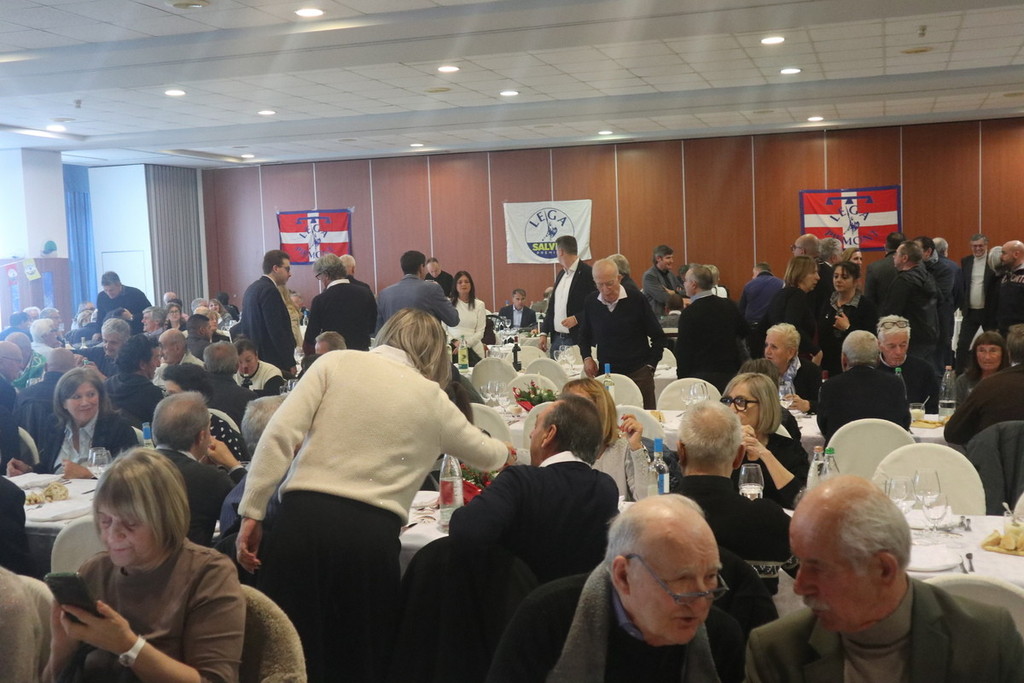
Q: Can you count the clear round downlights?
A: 12